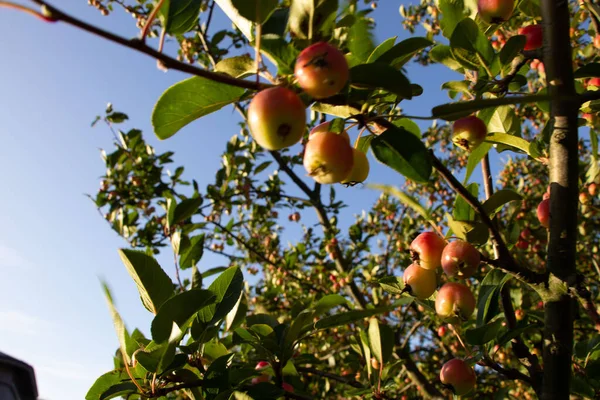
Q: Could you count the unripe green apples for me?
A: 0